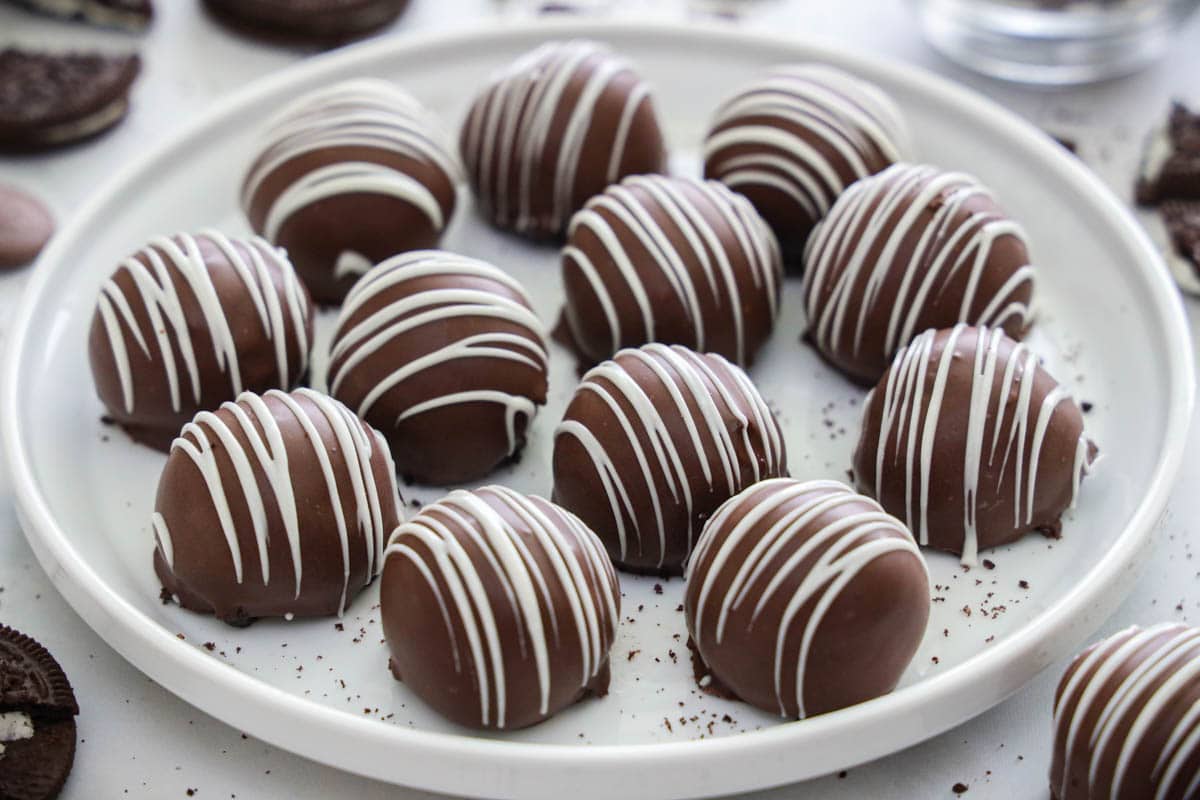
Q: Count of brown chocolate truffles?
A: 13